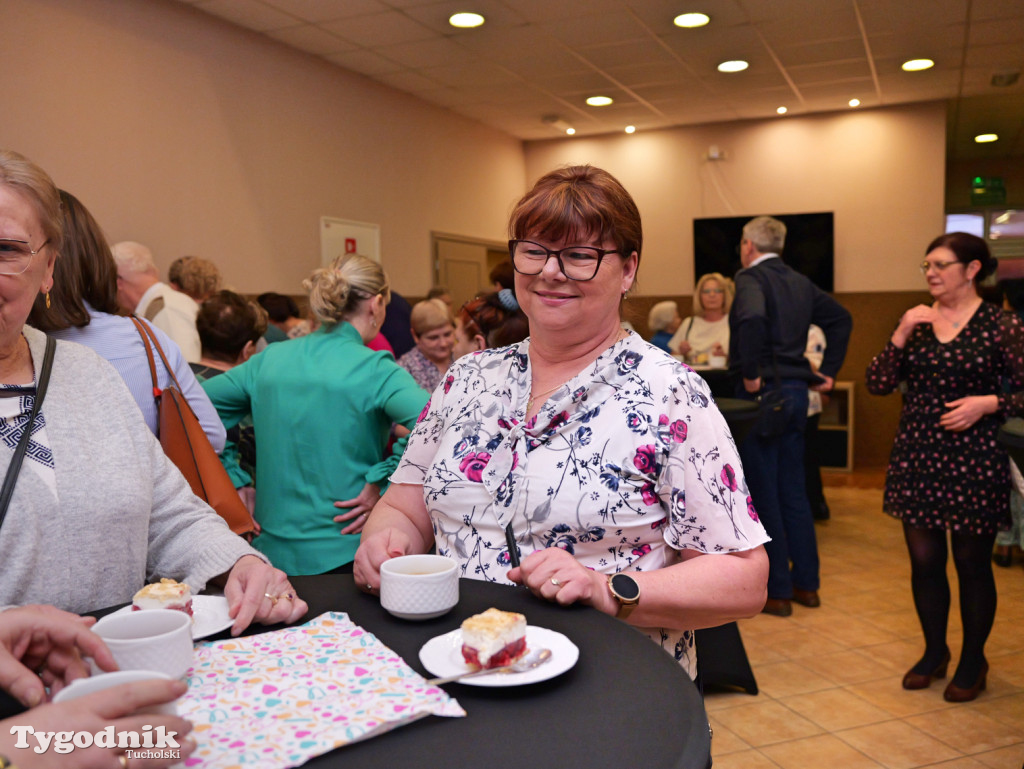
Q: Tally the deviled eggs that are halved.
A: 0